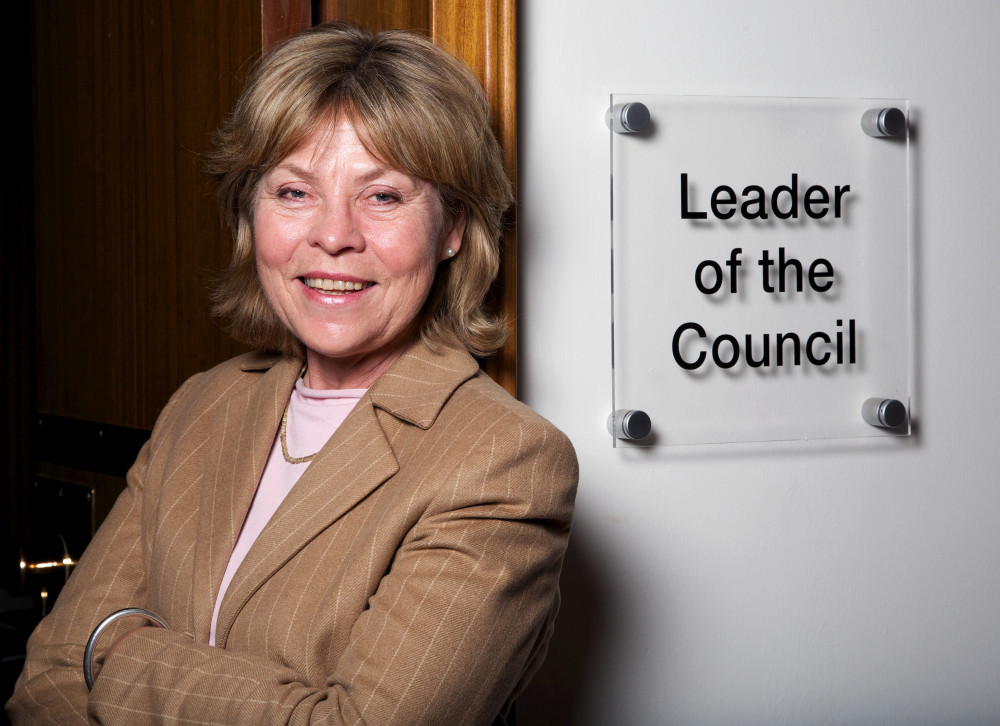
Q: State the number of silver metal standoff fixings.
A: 4